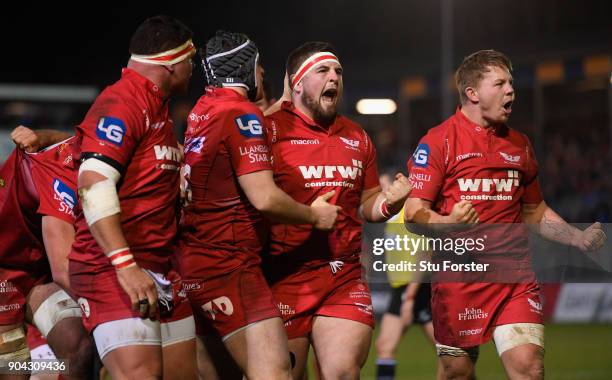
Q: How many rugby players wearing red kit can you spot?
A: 5